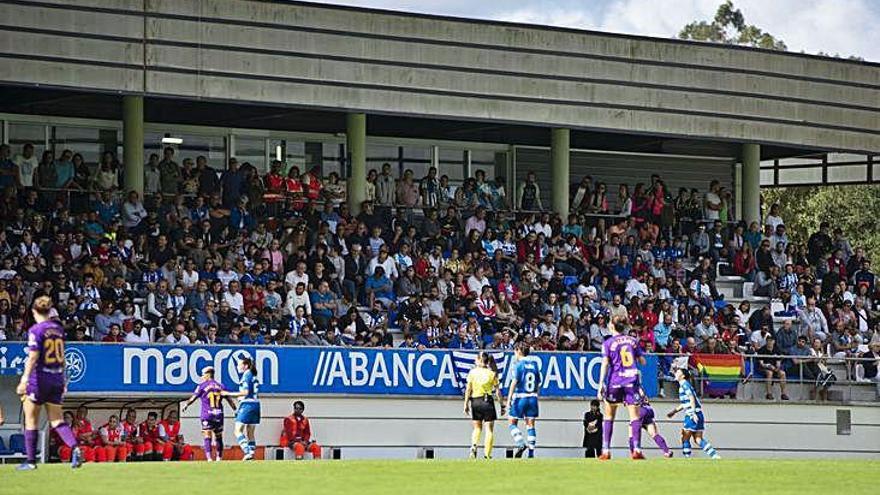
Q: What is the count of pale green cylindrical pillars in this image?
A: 4